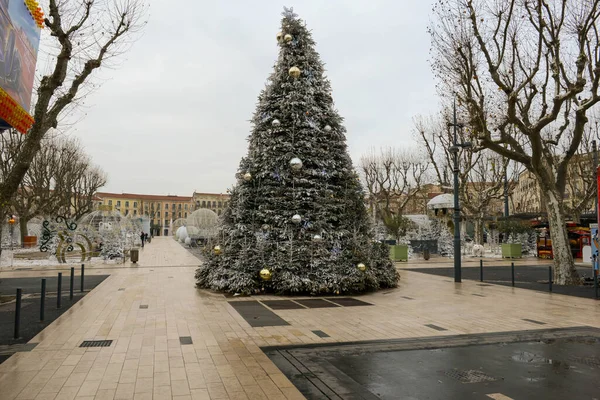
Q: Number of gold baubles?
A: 7